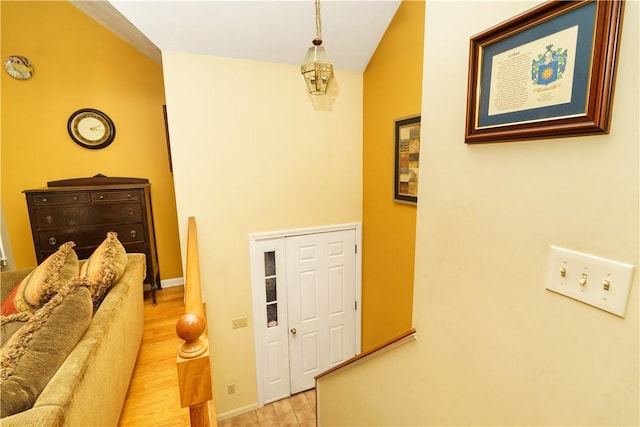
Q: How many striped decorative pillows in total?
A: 2